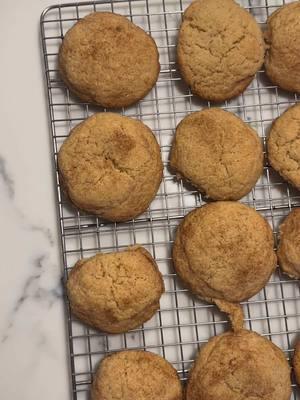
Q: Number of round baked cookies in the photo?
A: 12